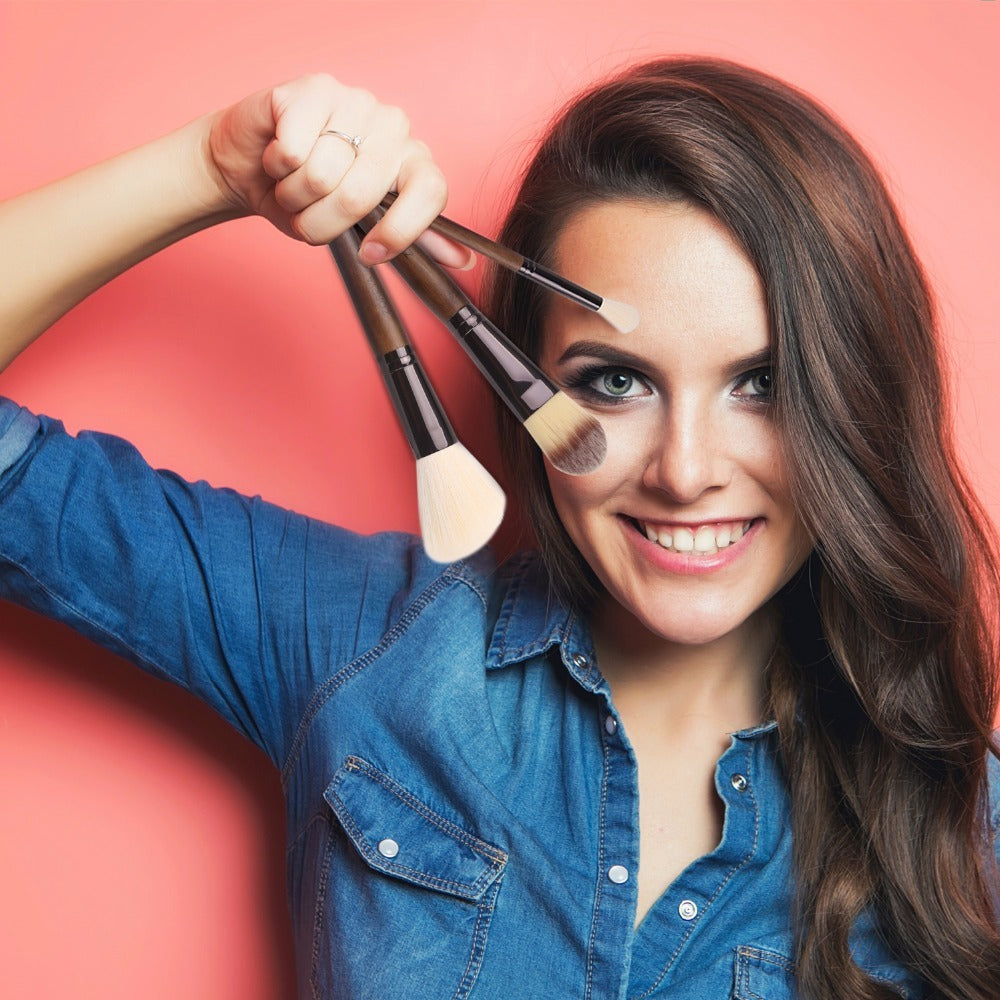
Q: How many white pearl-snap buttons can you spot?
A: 3